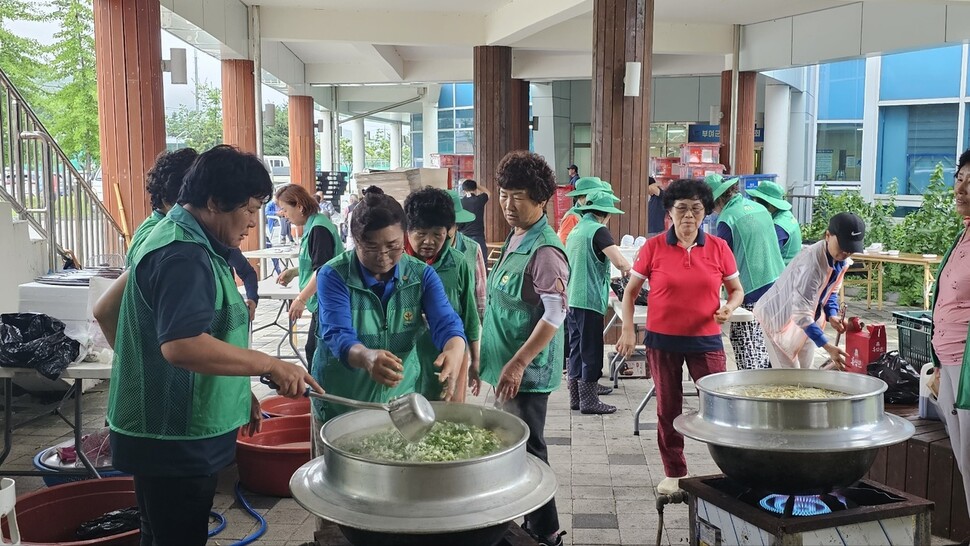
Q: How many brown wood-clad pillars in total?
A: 7